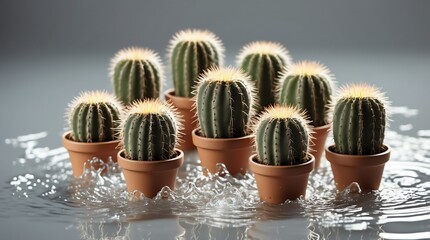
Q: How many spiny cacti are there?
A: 9